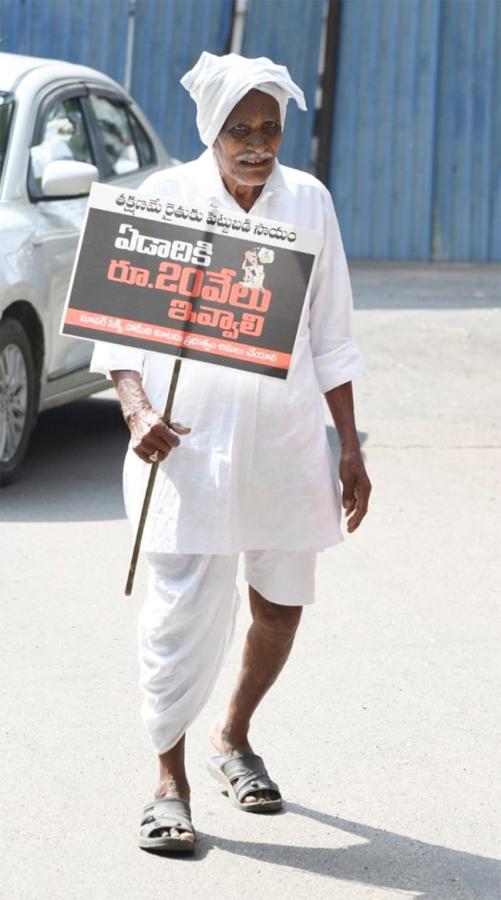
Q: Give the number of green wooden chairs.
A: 0